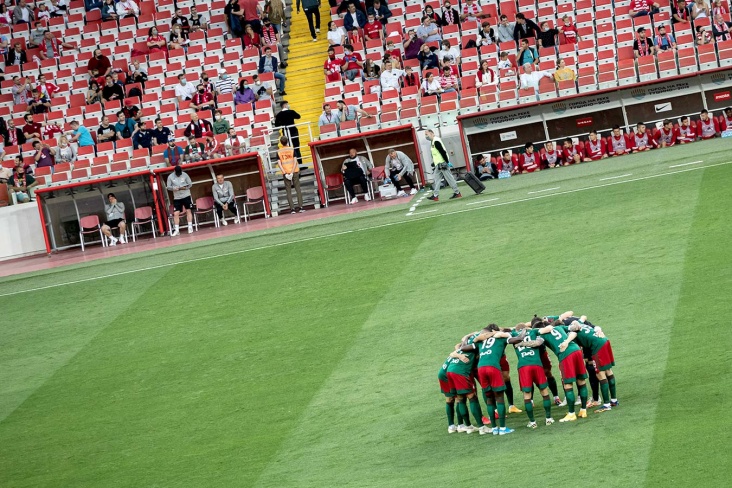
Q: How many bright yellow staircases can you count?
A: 1